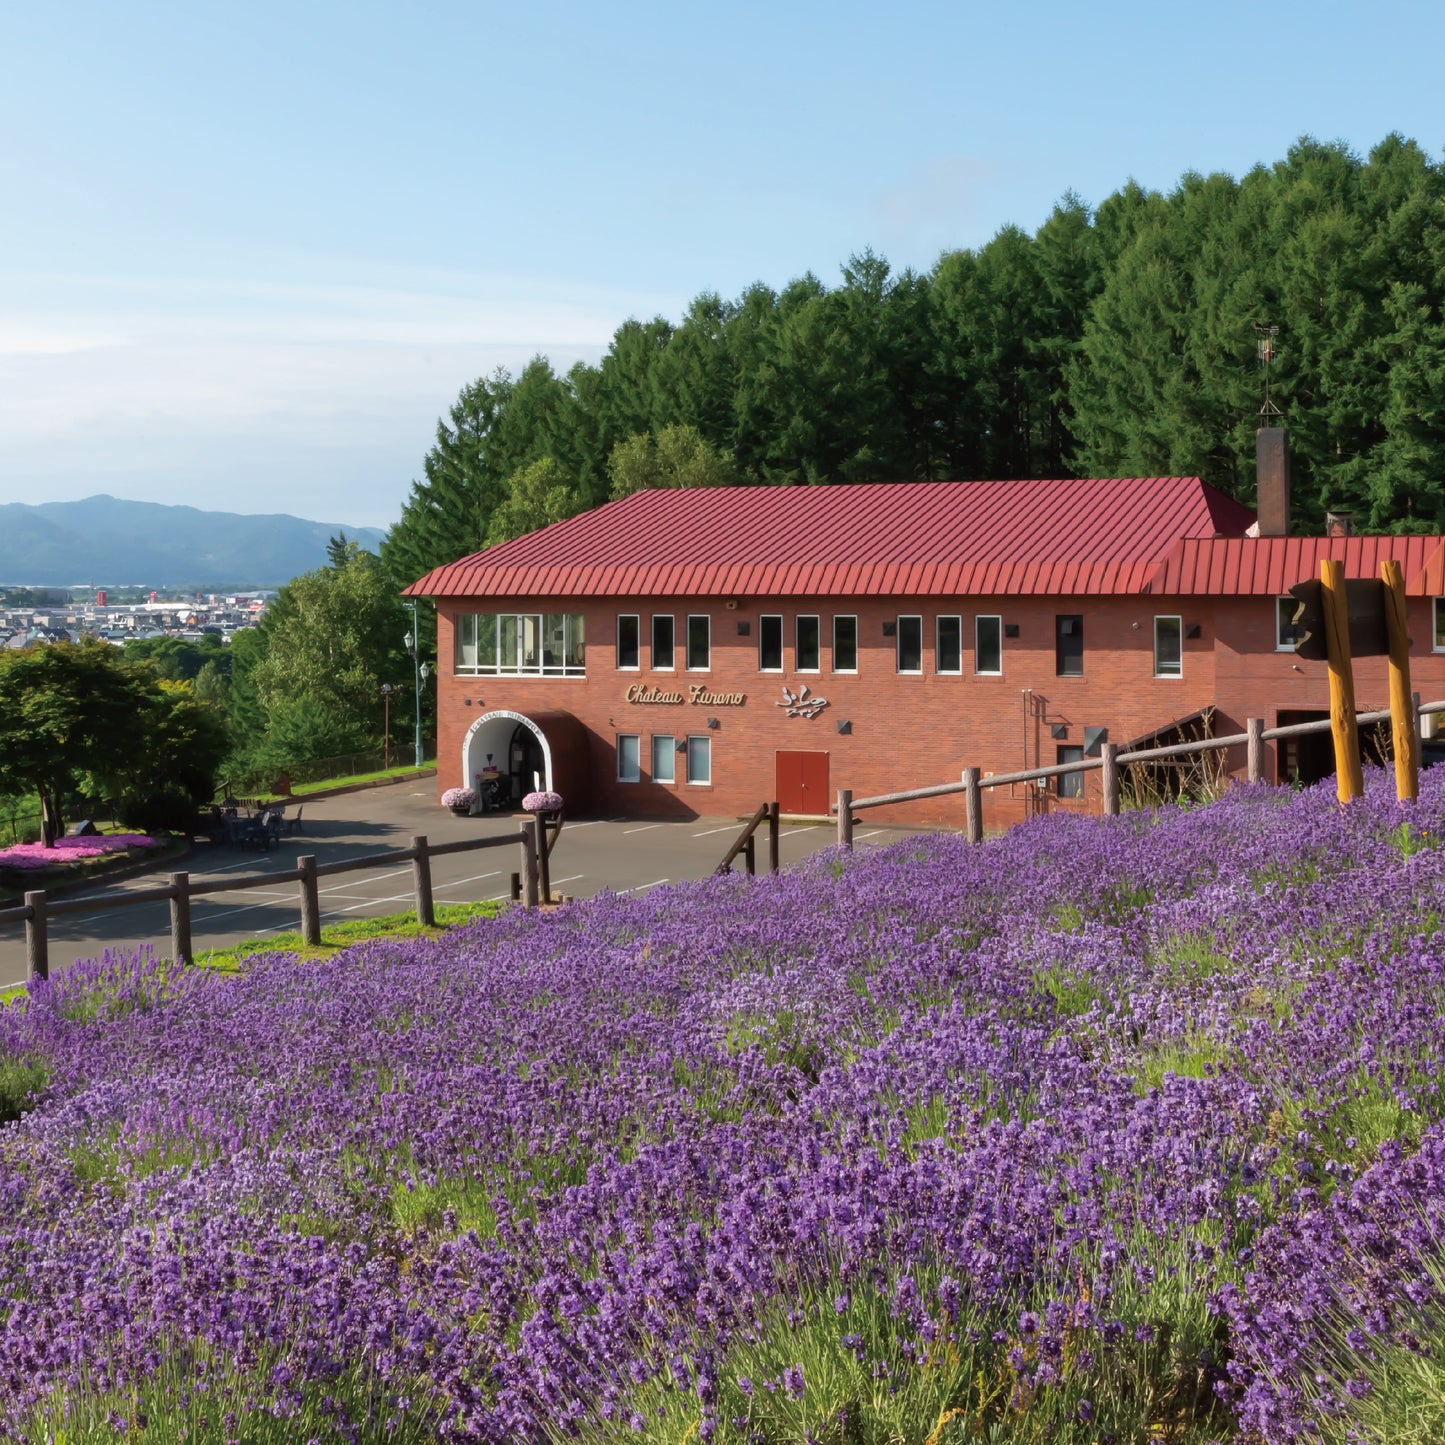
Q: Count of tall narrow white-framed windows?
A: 13